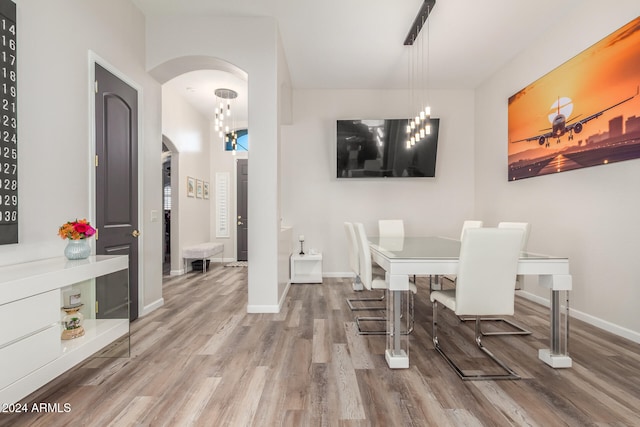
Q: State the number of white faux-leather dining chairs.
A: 6